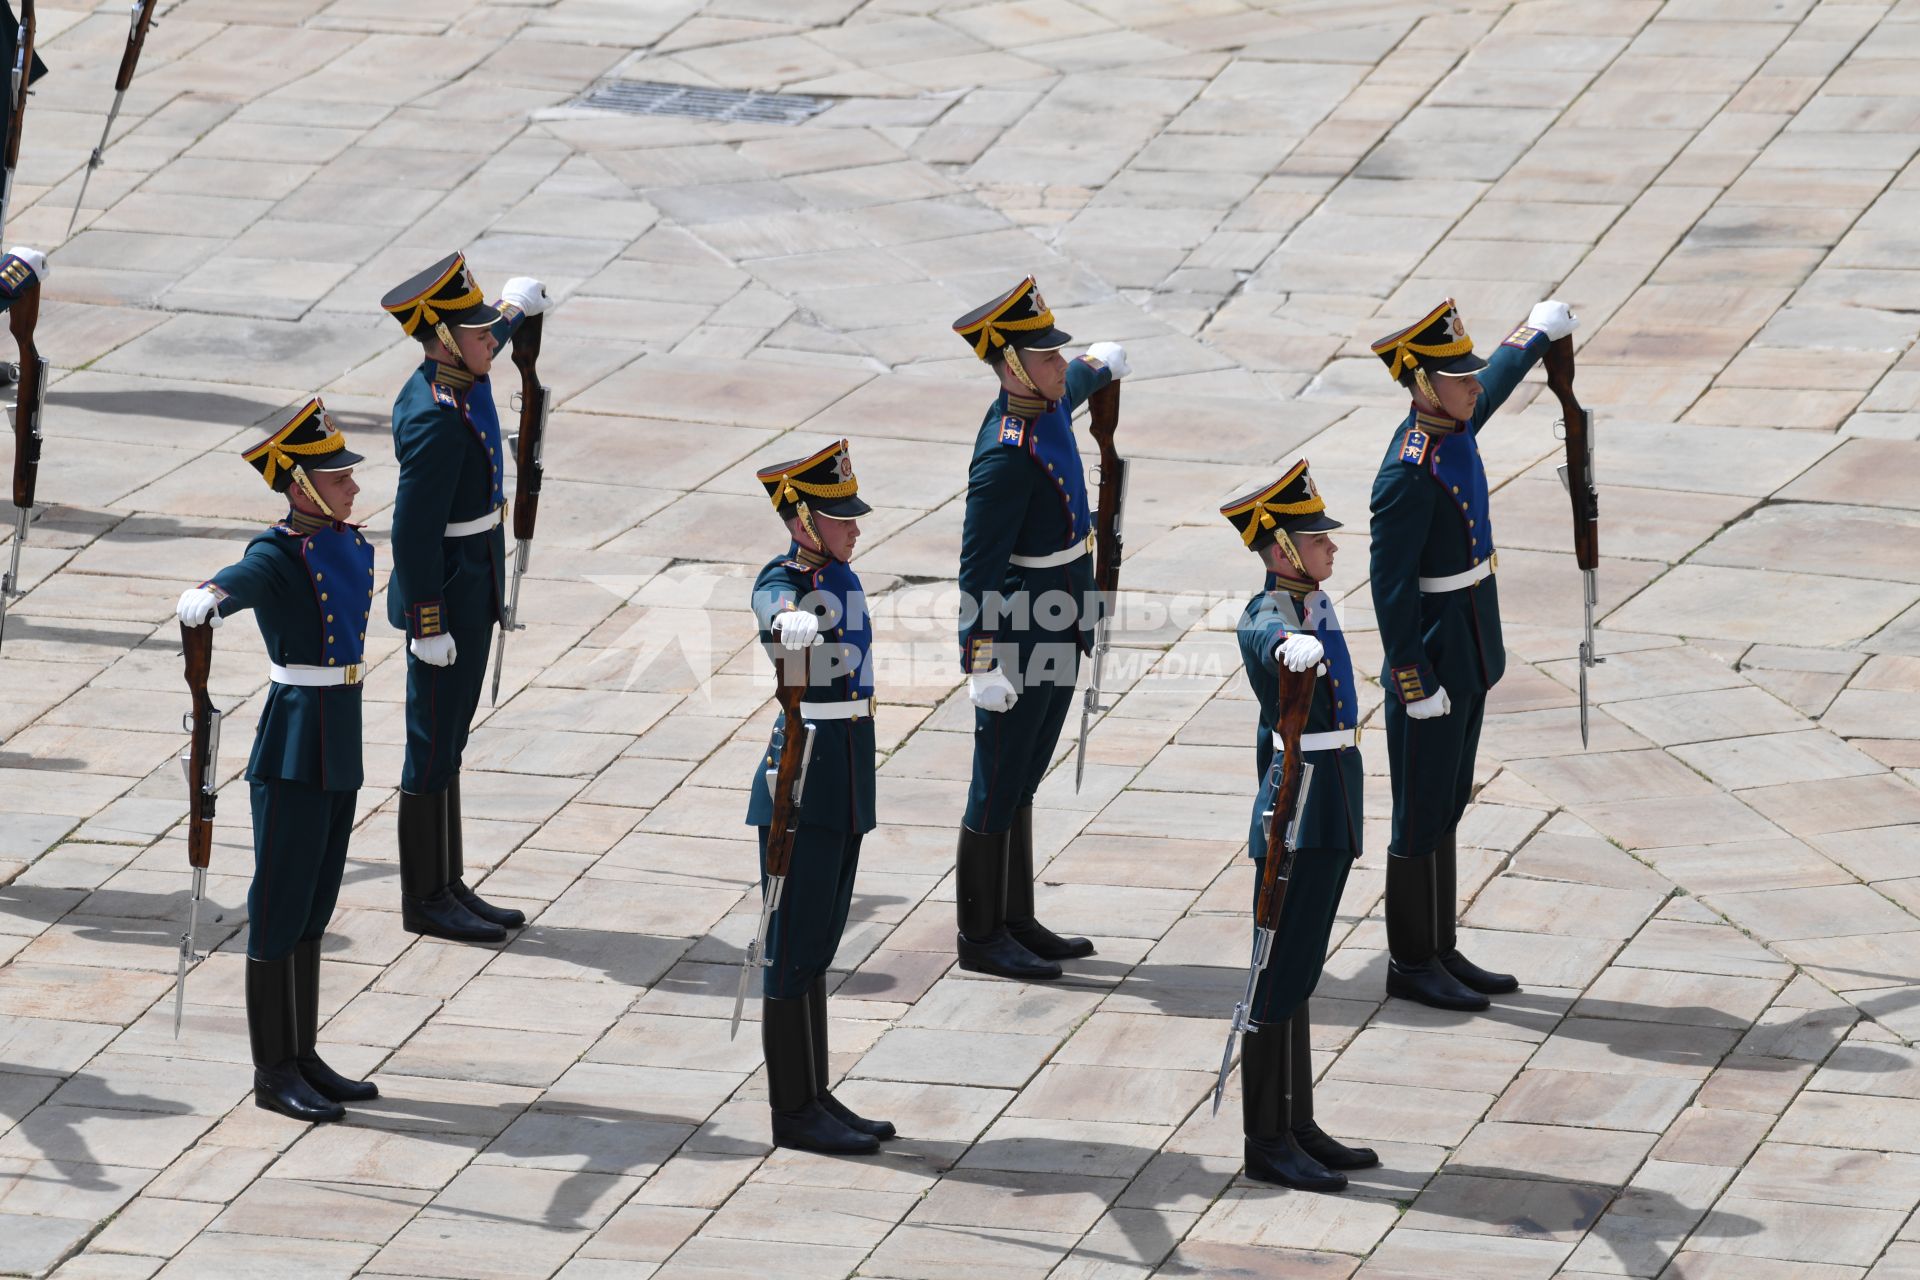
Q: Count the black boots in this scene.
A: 12